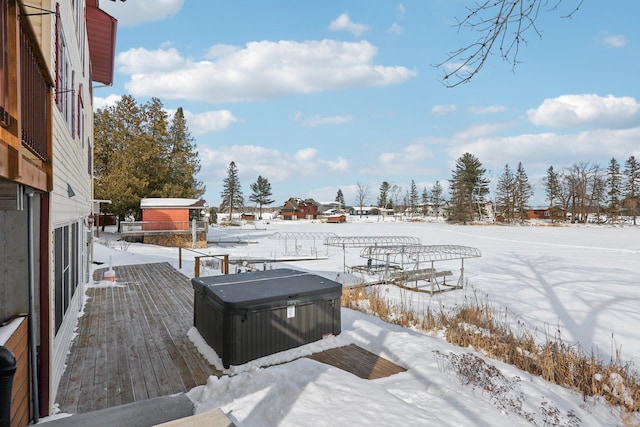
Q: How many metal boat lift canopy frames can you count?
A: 3